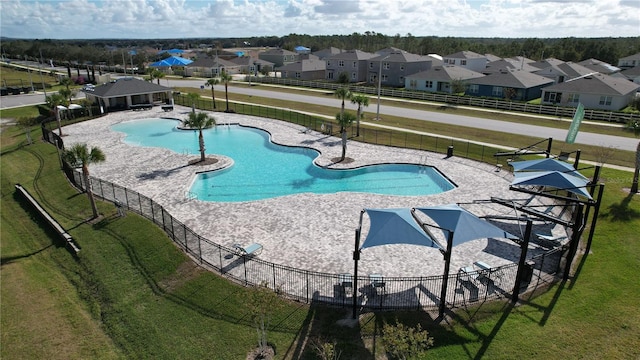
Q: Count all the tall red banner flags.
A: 0